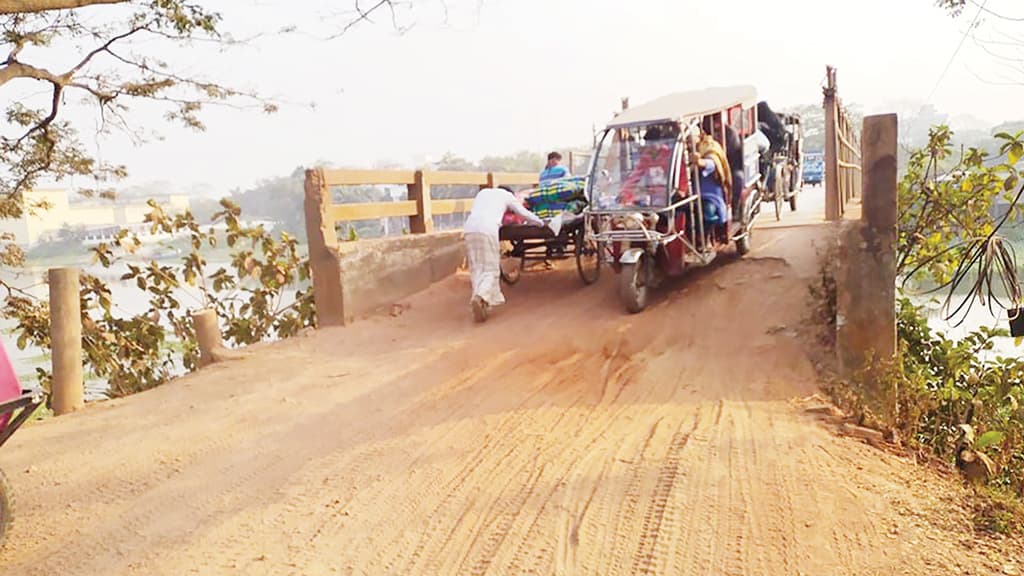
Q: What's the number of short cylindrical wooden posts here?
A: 2